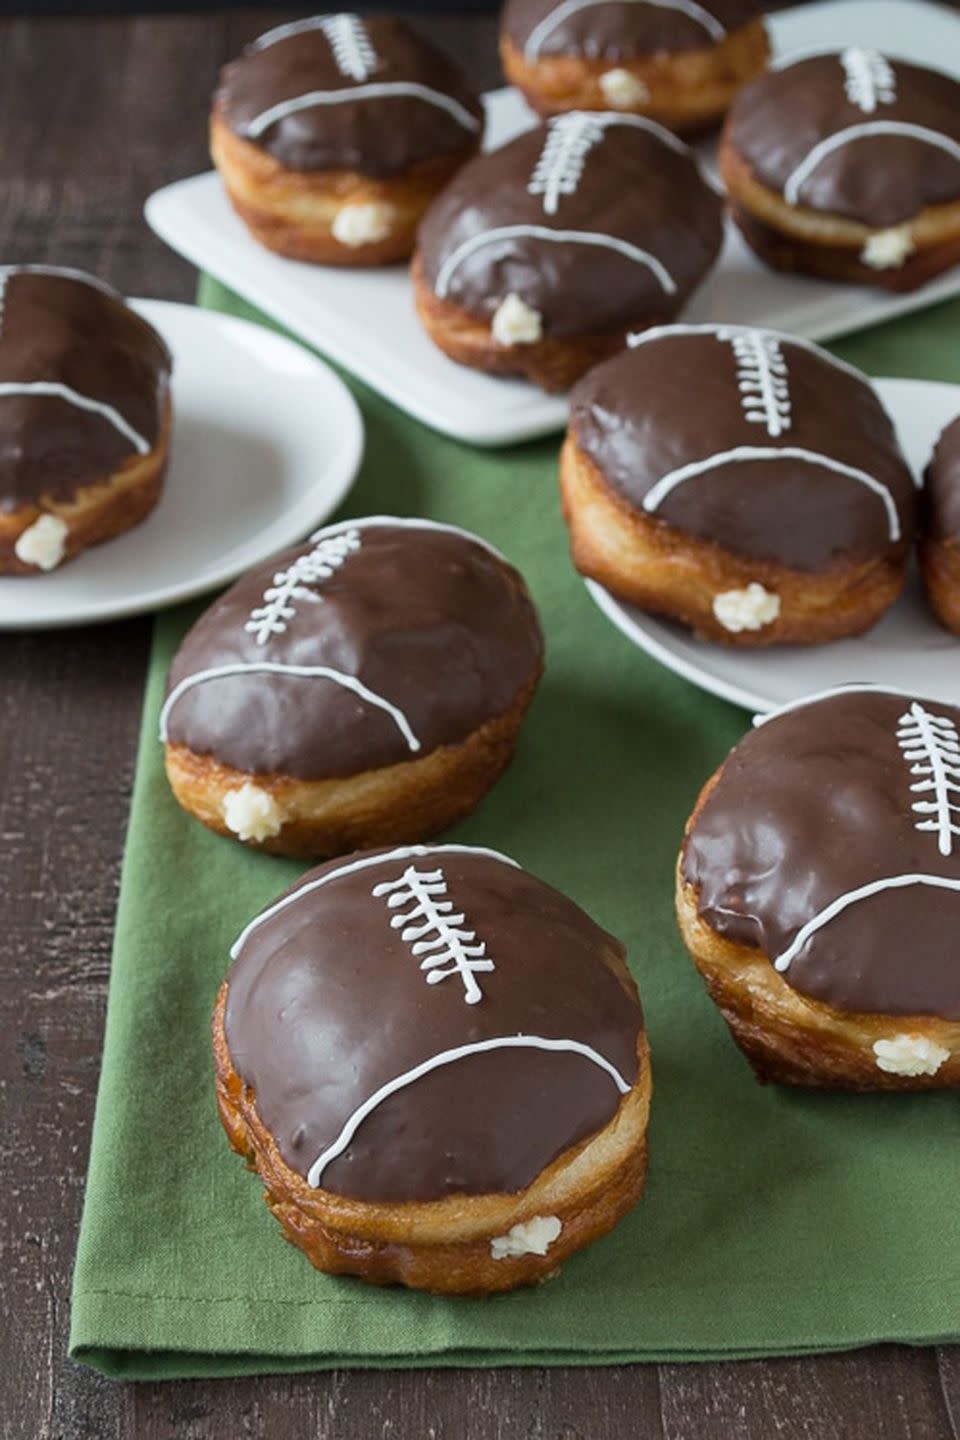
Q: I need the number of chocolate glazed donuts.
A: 10